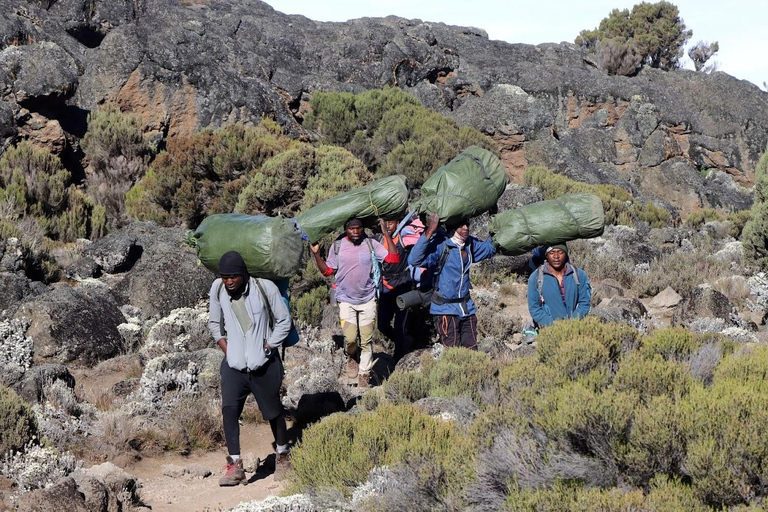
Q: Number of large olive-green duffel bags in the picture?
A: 4